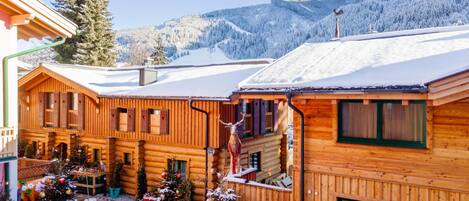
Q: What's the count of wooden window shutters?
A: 12